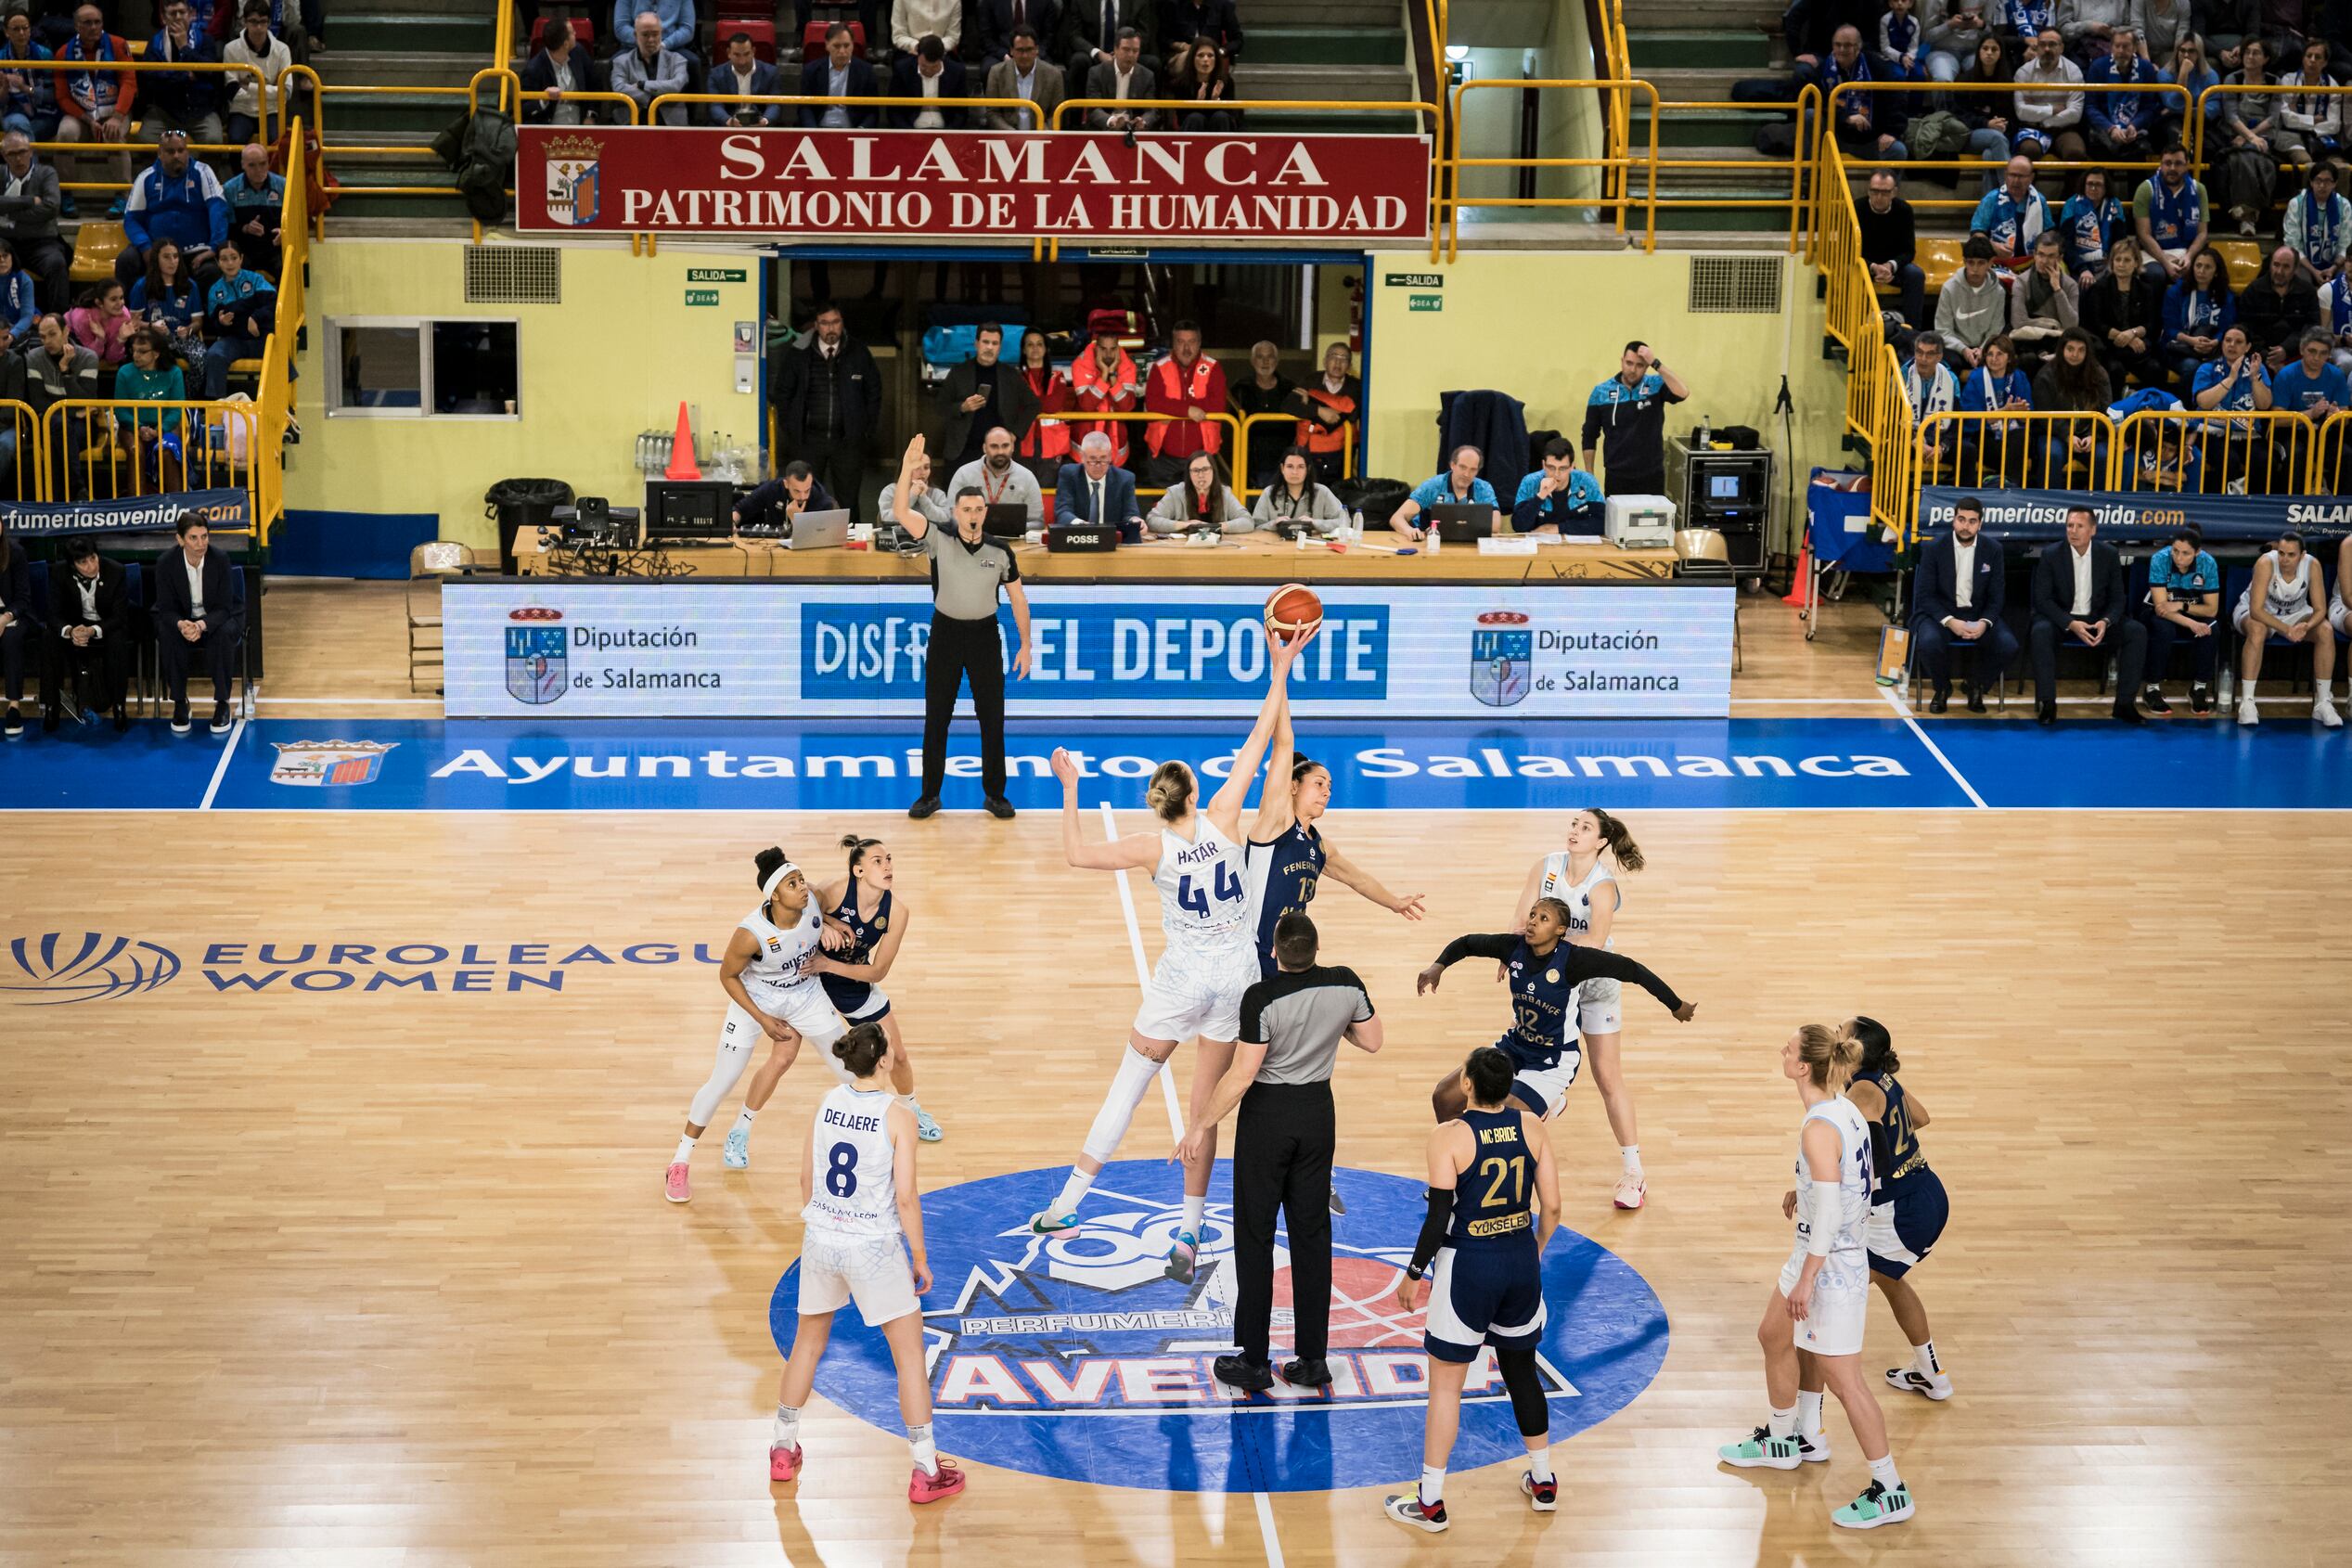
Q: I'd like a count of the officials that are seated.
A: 8